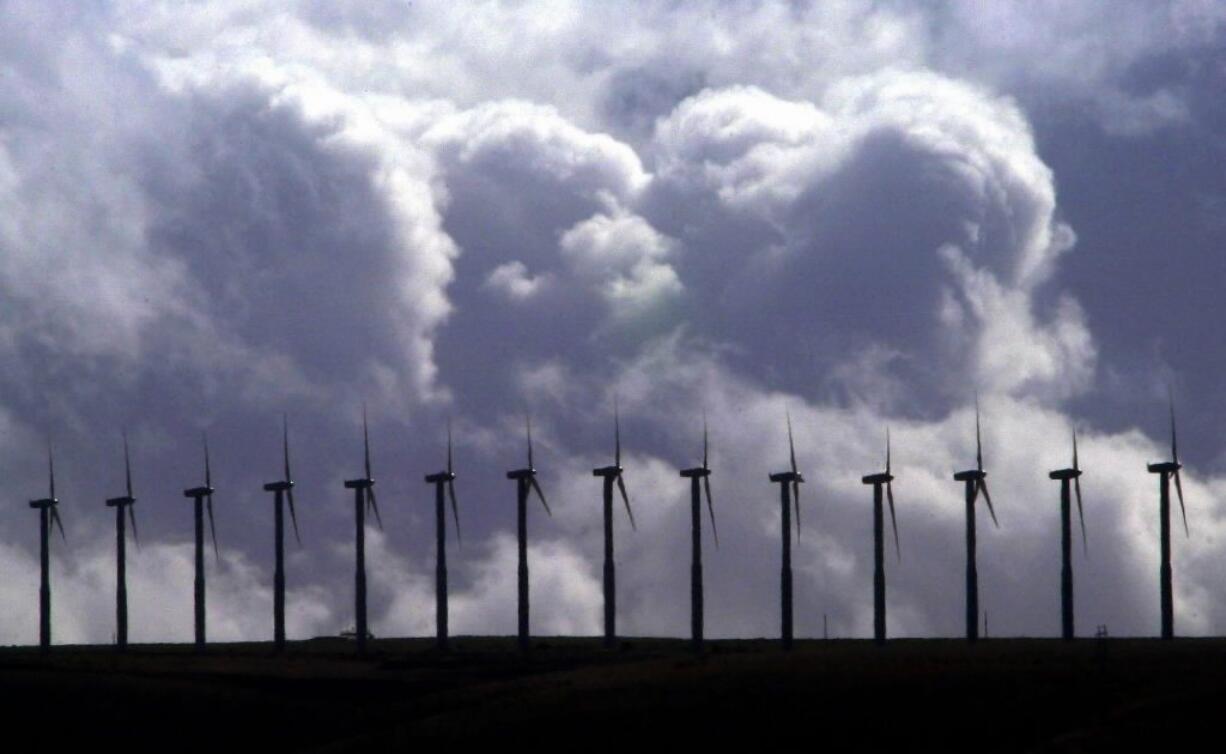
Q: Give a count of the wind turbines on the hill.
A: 14